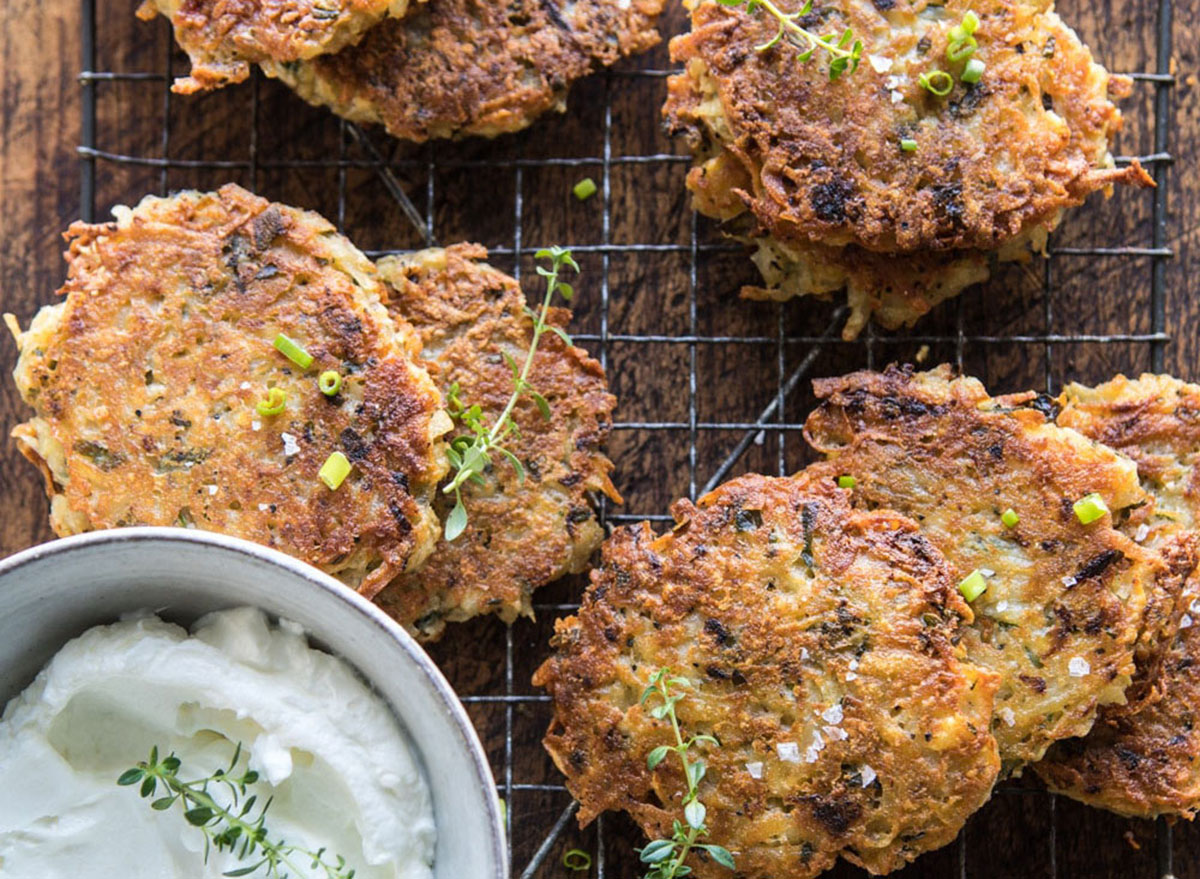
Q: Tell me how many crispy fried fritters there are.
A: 9